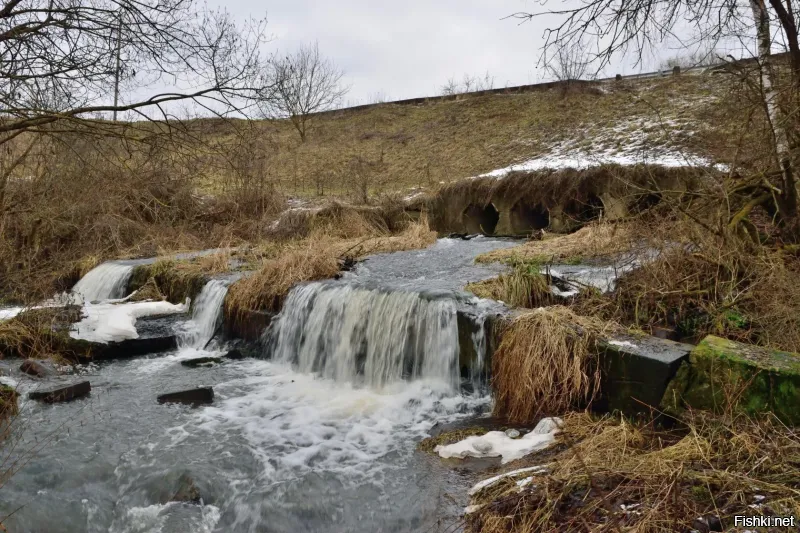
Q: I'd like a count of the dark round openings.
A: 4